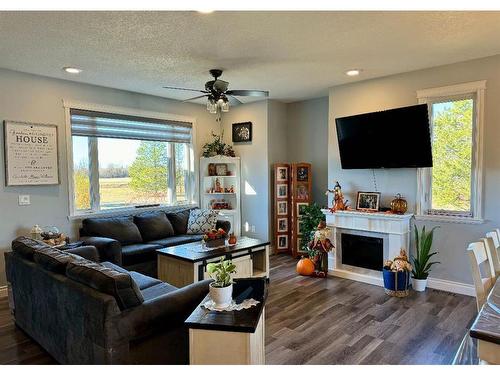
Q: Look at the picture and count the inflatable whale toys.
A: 0